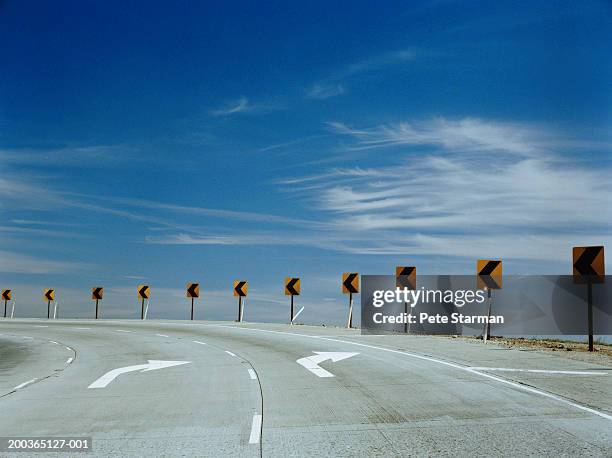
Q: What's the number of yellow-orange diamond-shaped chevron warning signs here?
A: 11